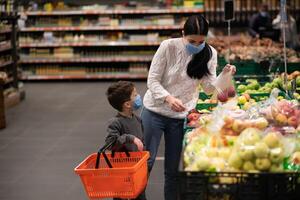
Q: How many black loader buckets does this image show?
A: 0